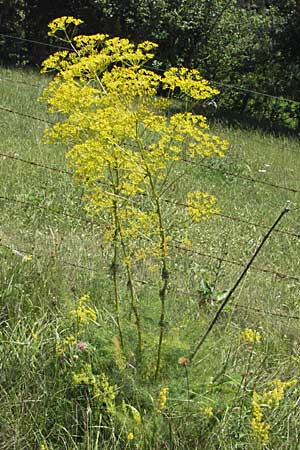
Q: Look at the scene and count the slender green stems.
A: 3